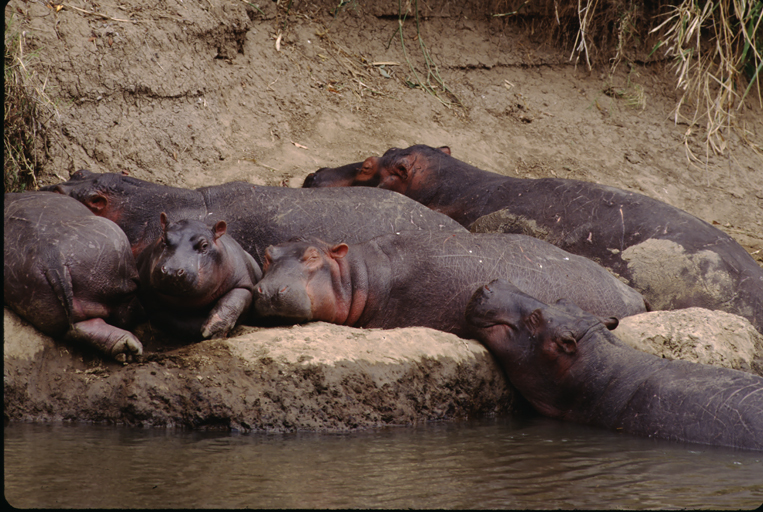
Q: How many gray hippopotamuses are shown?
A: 6